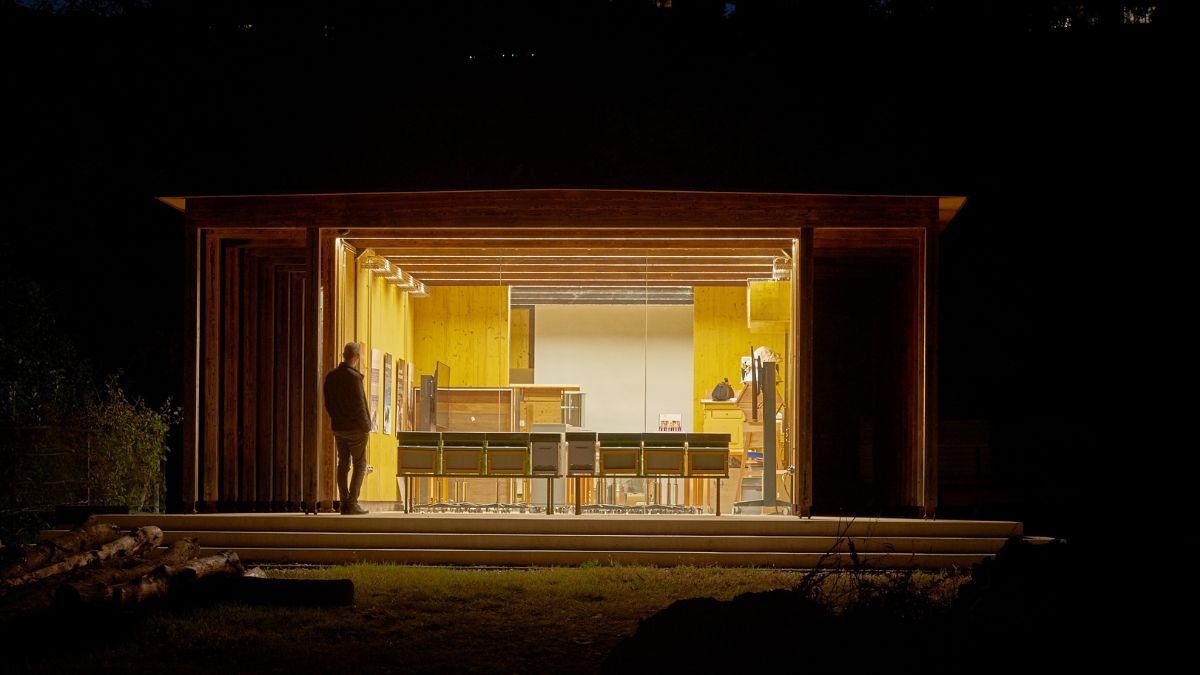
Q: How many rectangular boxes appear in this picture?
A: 8